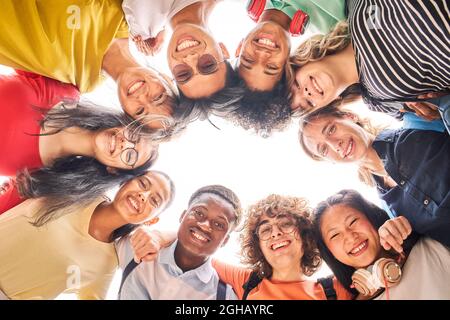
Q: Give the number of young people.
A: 10